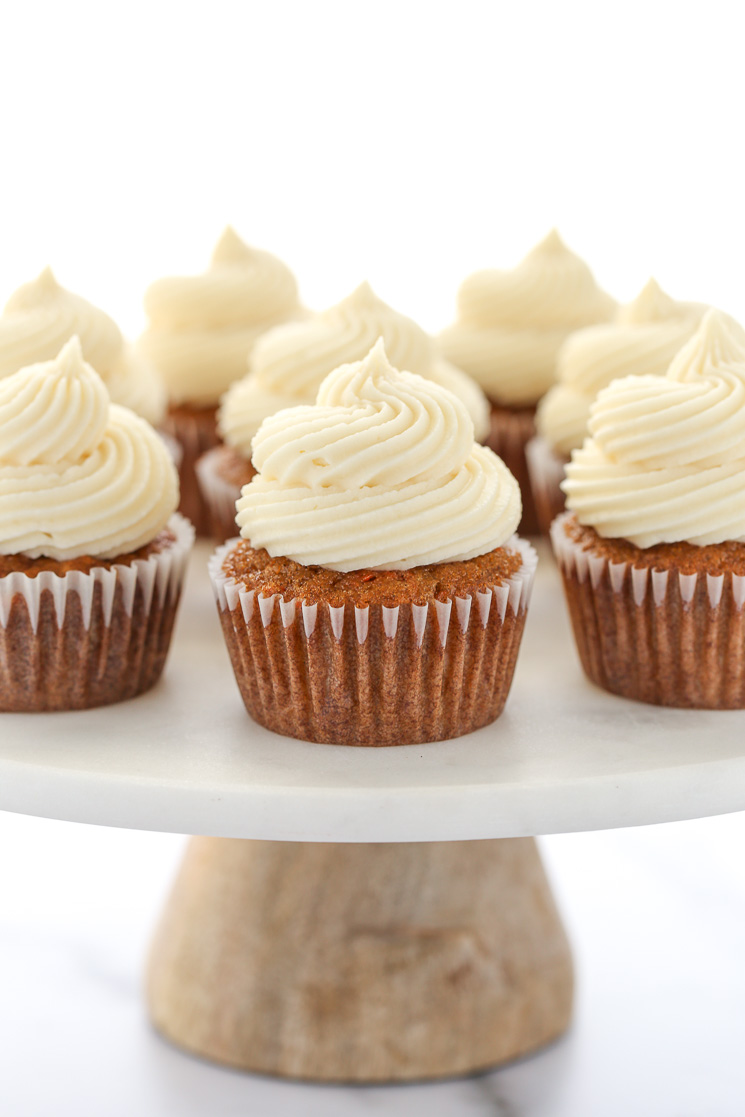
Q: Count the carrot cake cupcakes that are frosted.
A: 8